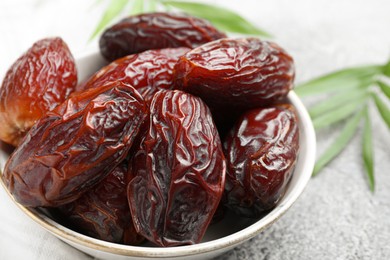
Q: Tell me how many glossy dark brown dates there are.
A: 8